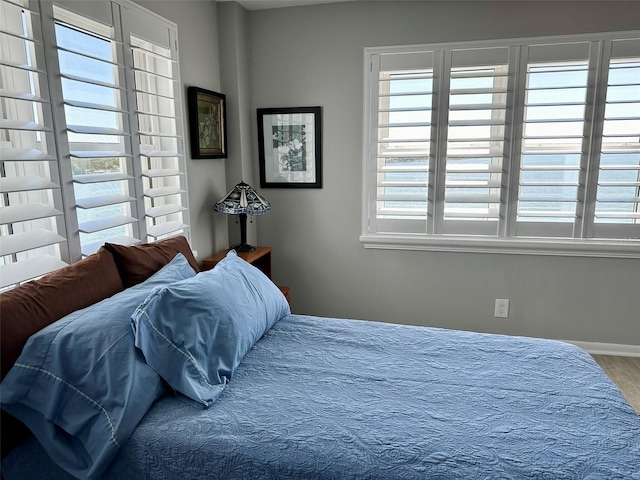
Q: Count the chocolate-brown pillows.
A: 2